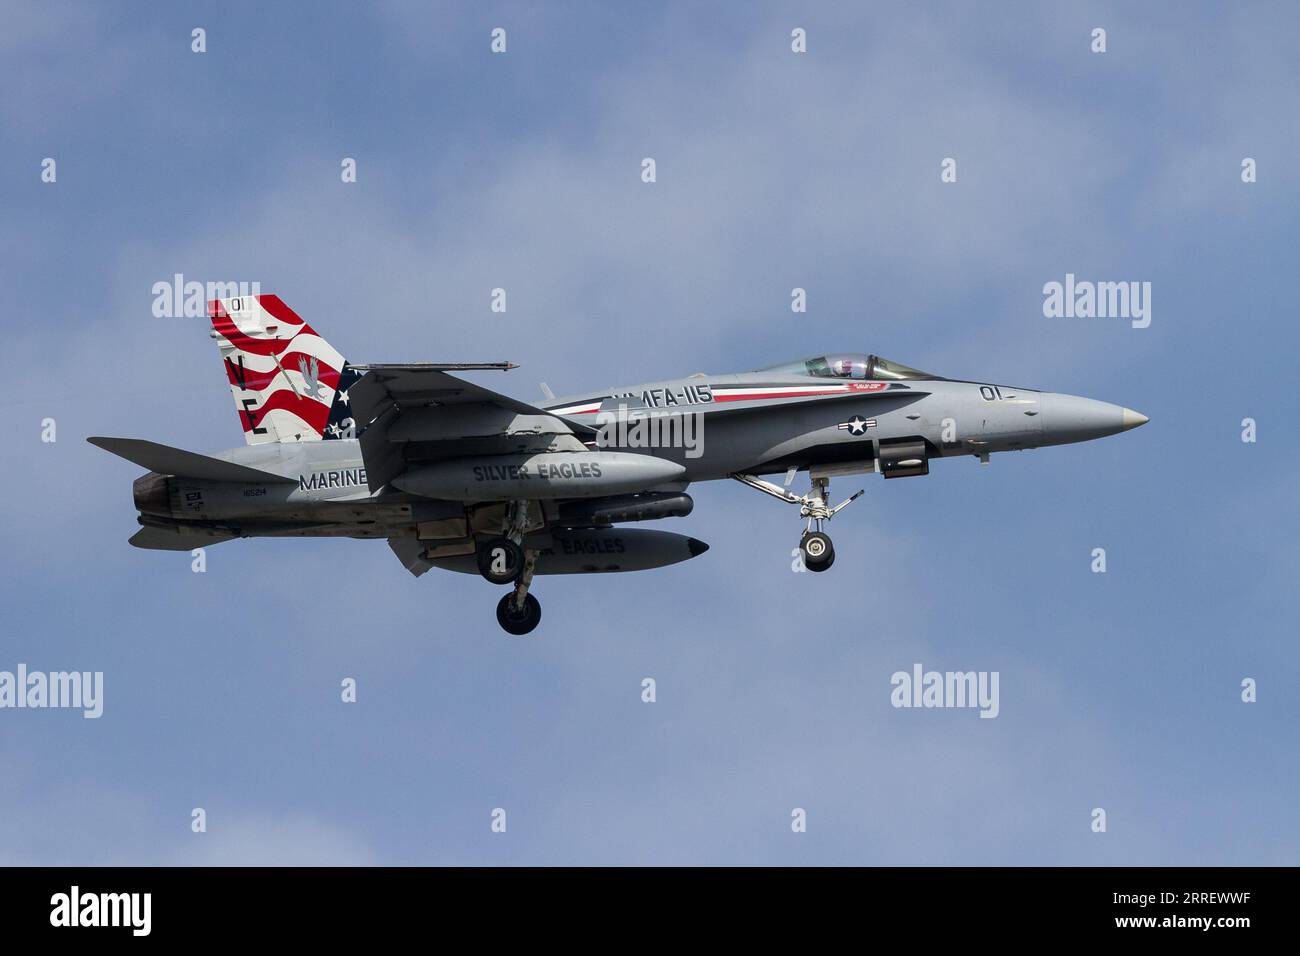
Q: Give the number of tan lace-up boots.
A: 0